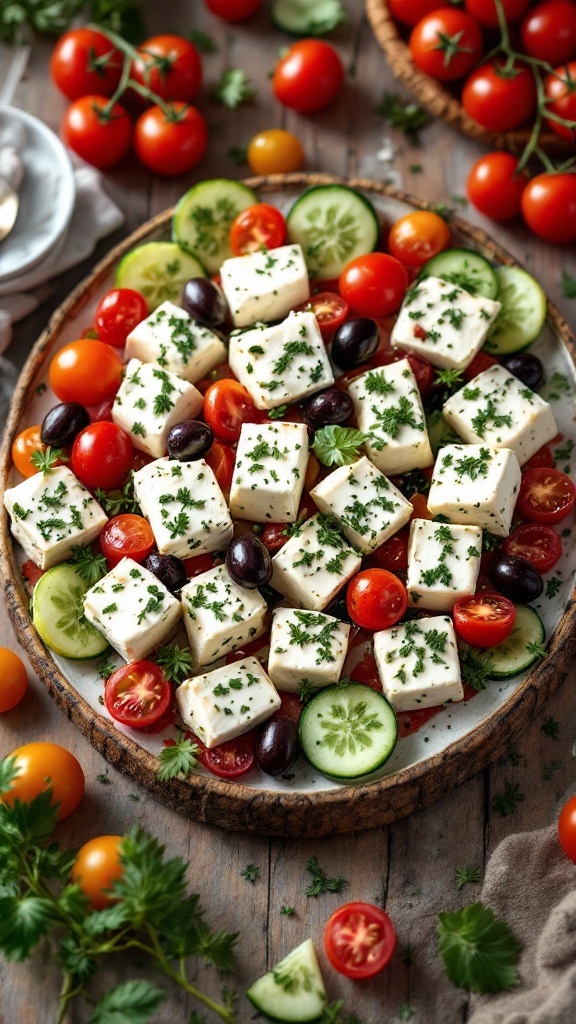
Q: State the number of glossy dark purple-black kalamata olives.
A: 10